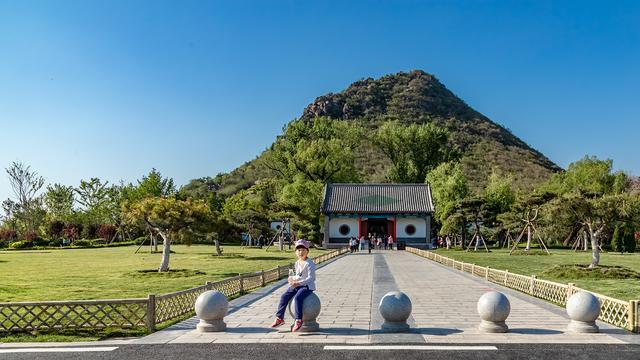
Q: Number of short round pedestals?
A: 5